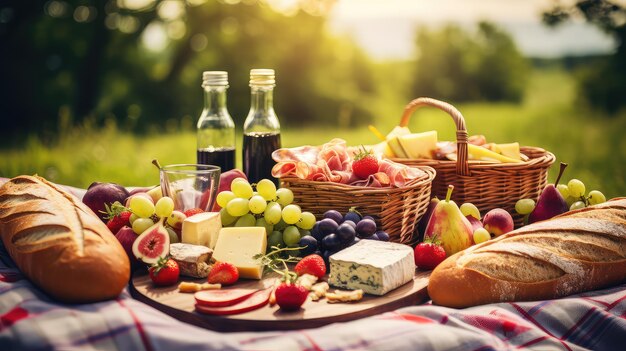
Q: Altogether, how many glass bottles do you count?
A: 2